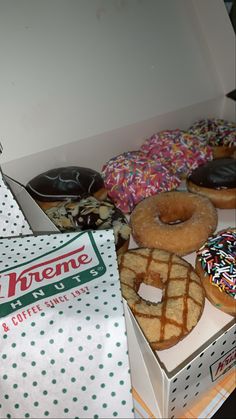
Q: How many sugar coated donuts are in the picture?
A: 1